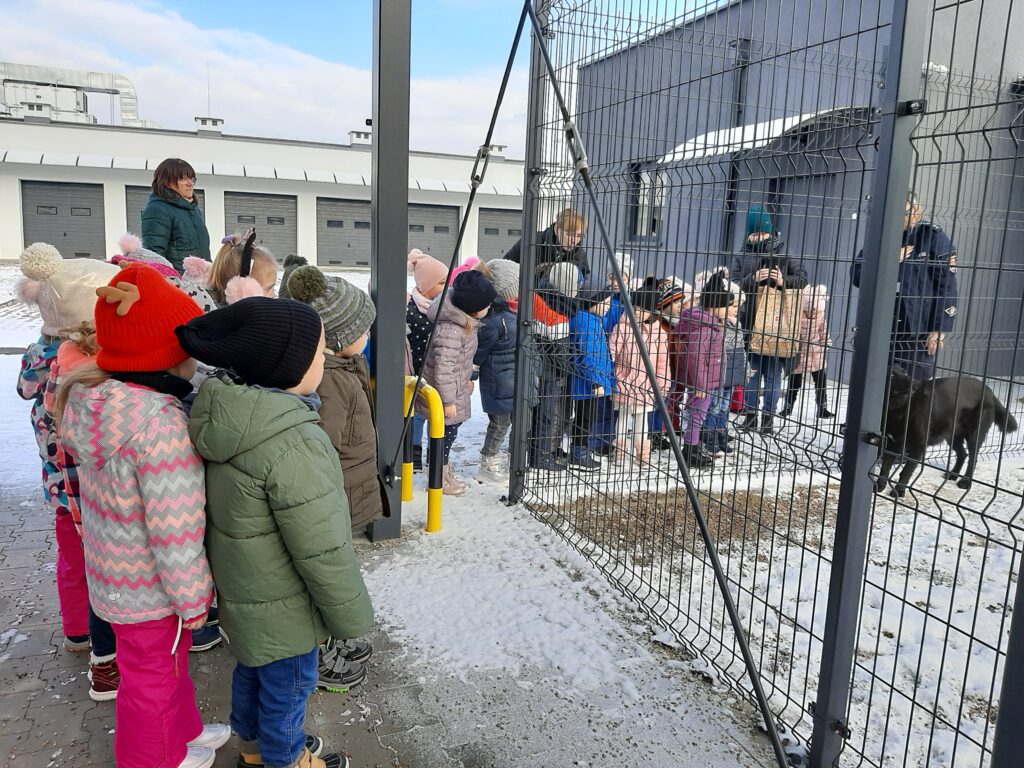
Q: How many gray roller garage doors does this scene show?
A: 6